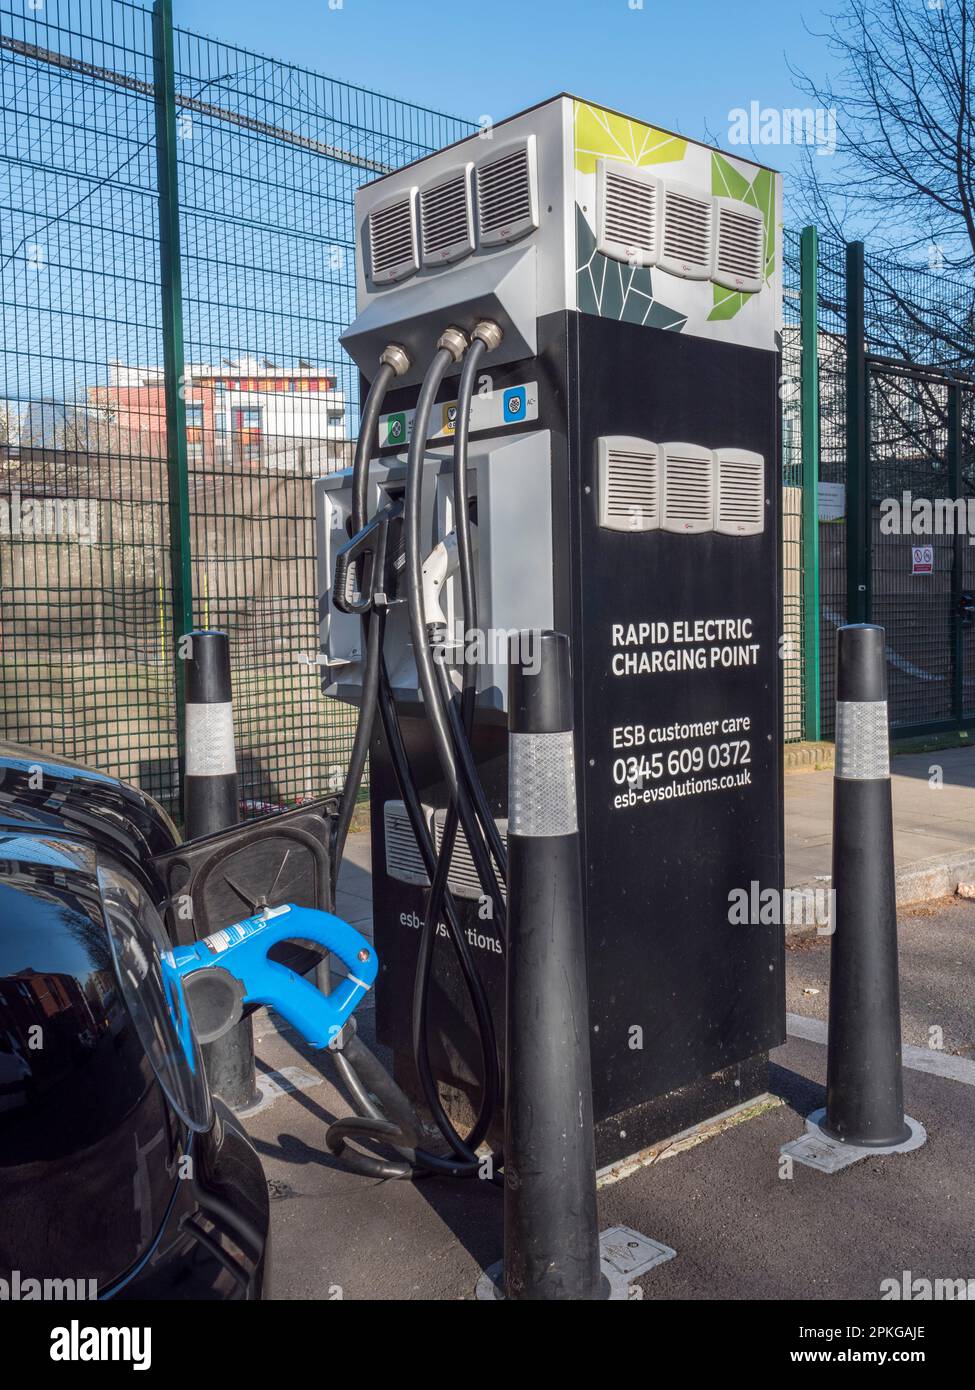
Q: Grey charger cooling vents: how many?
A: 12